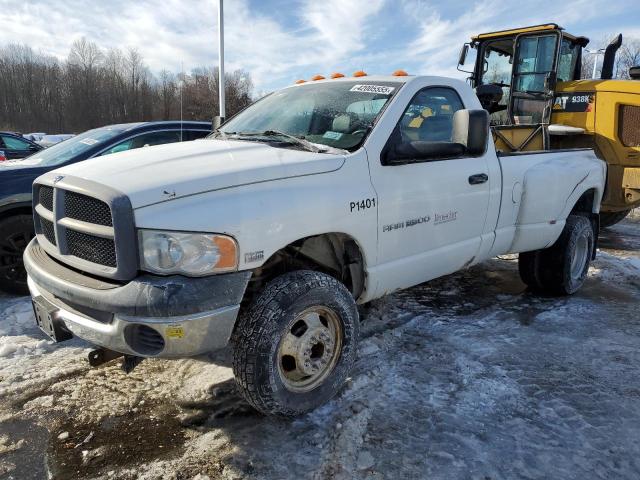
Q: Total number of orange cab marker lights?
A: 5